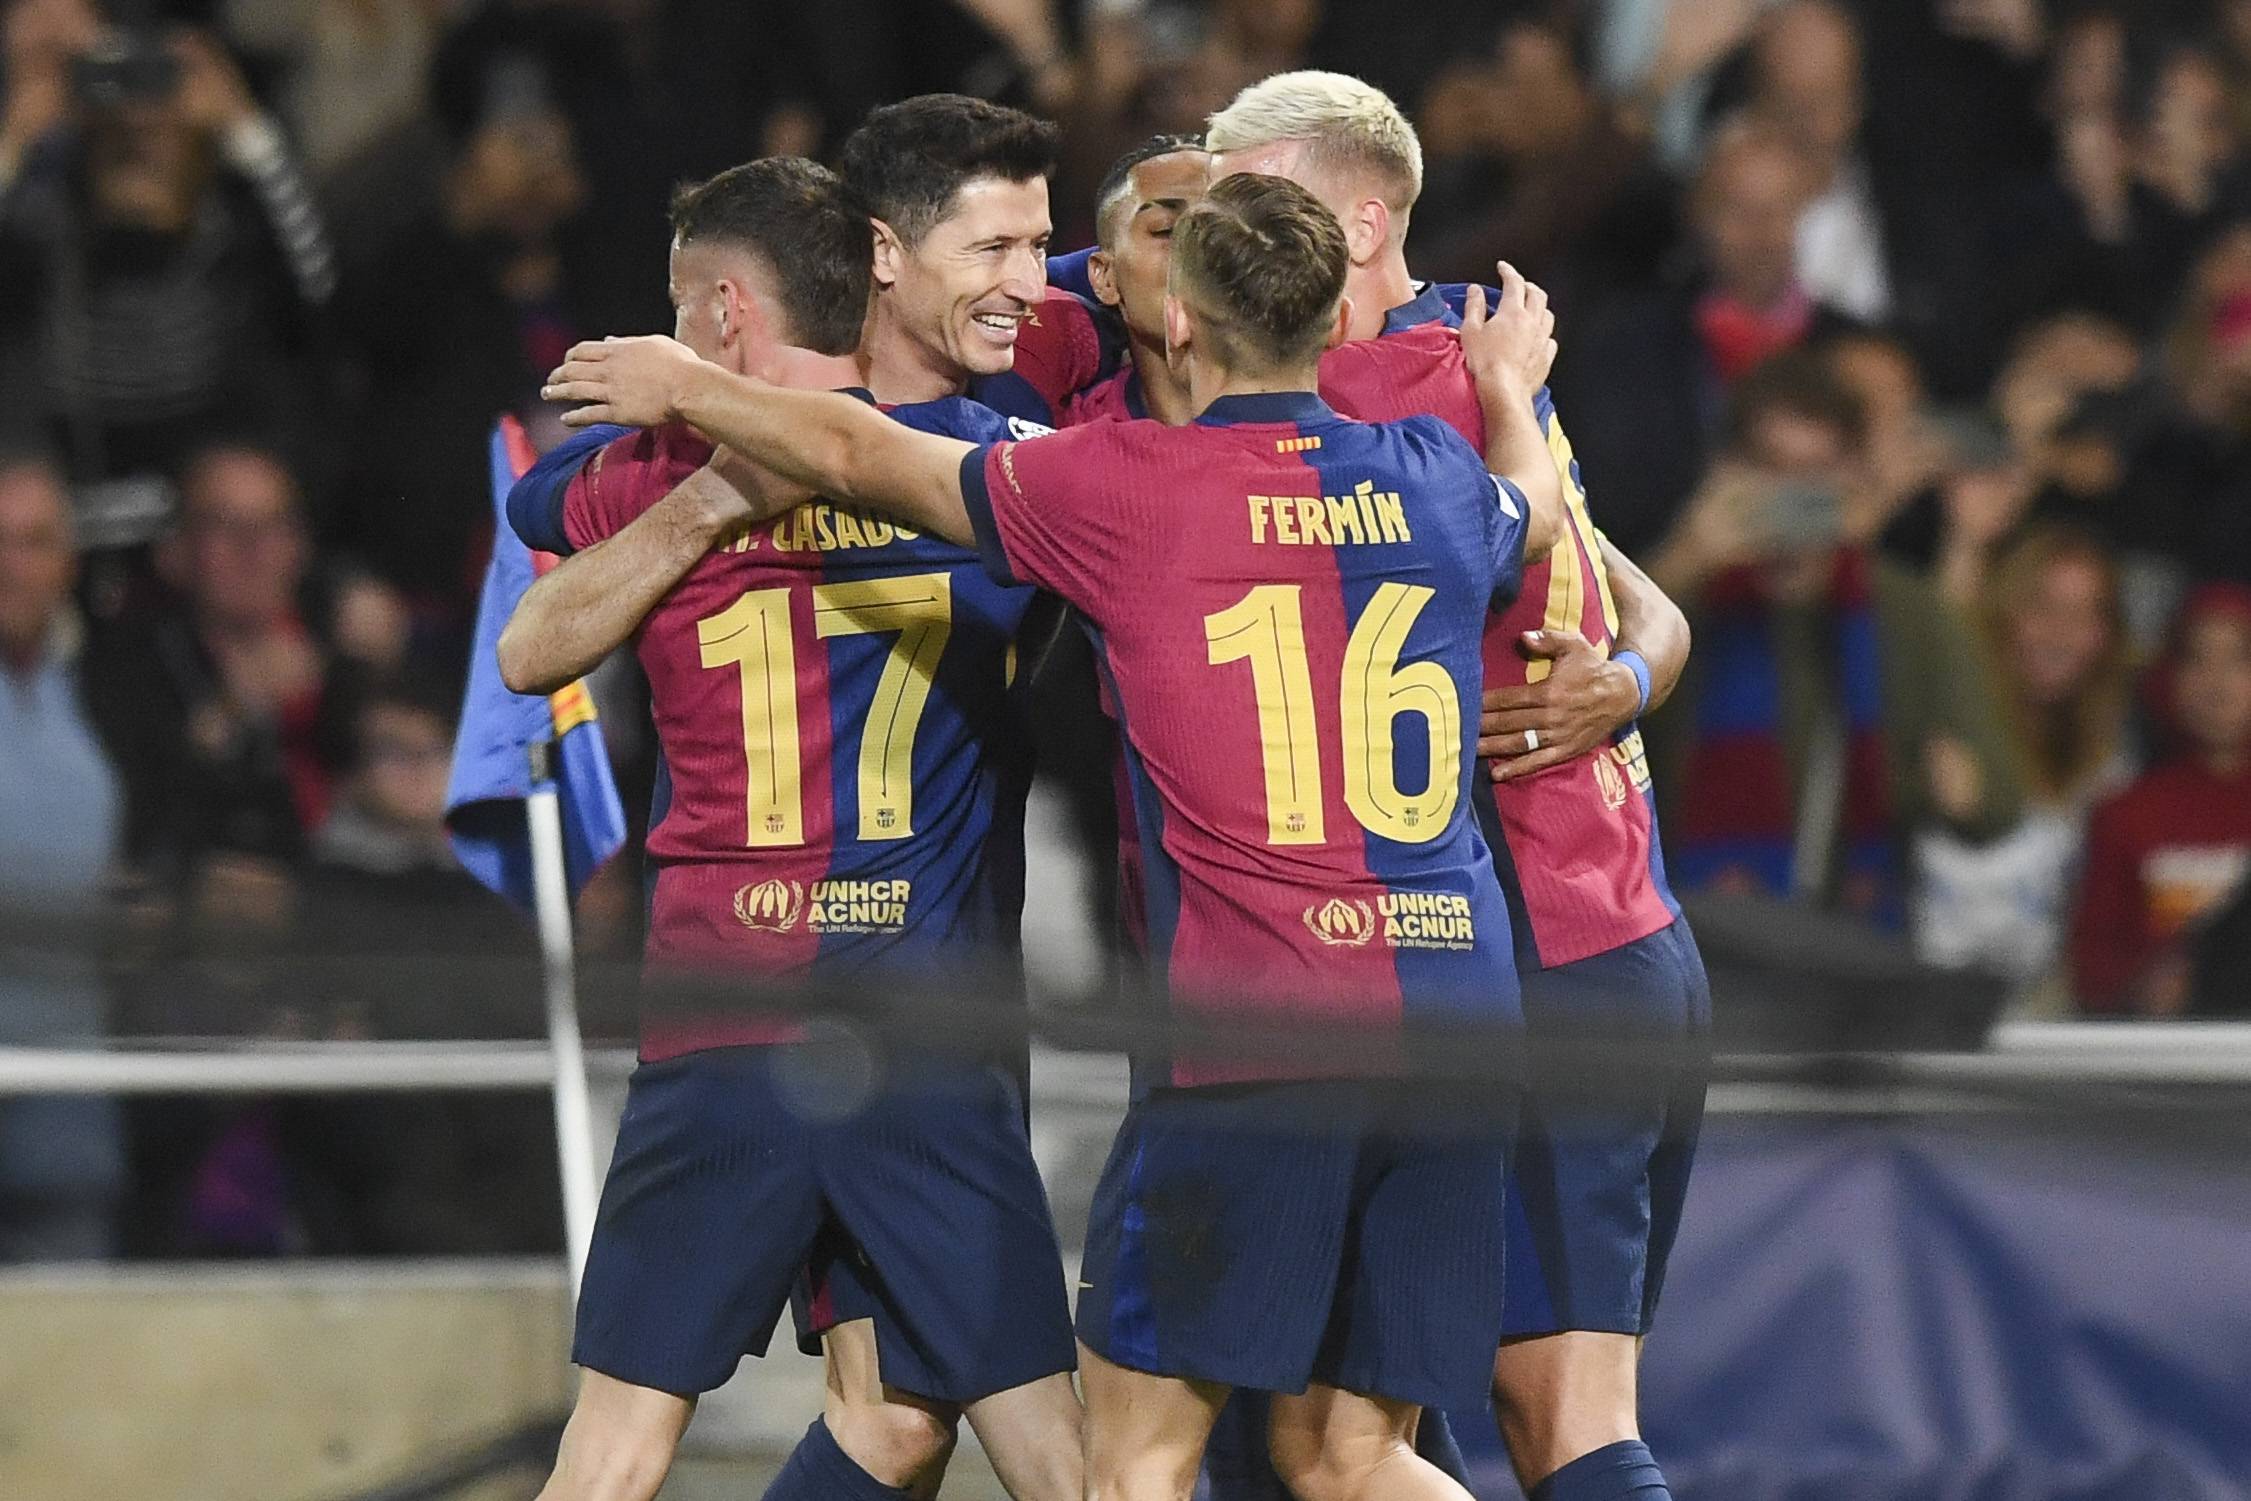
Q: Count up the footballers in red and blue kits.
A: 5